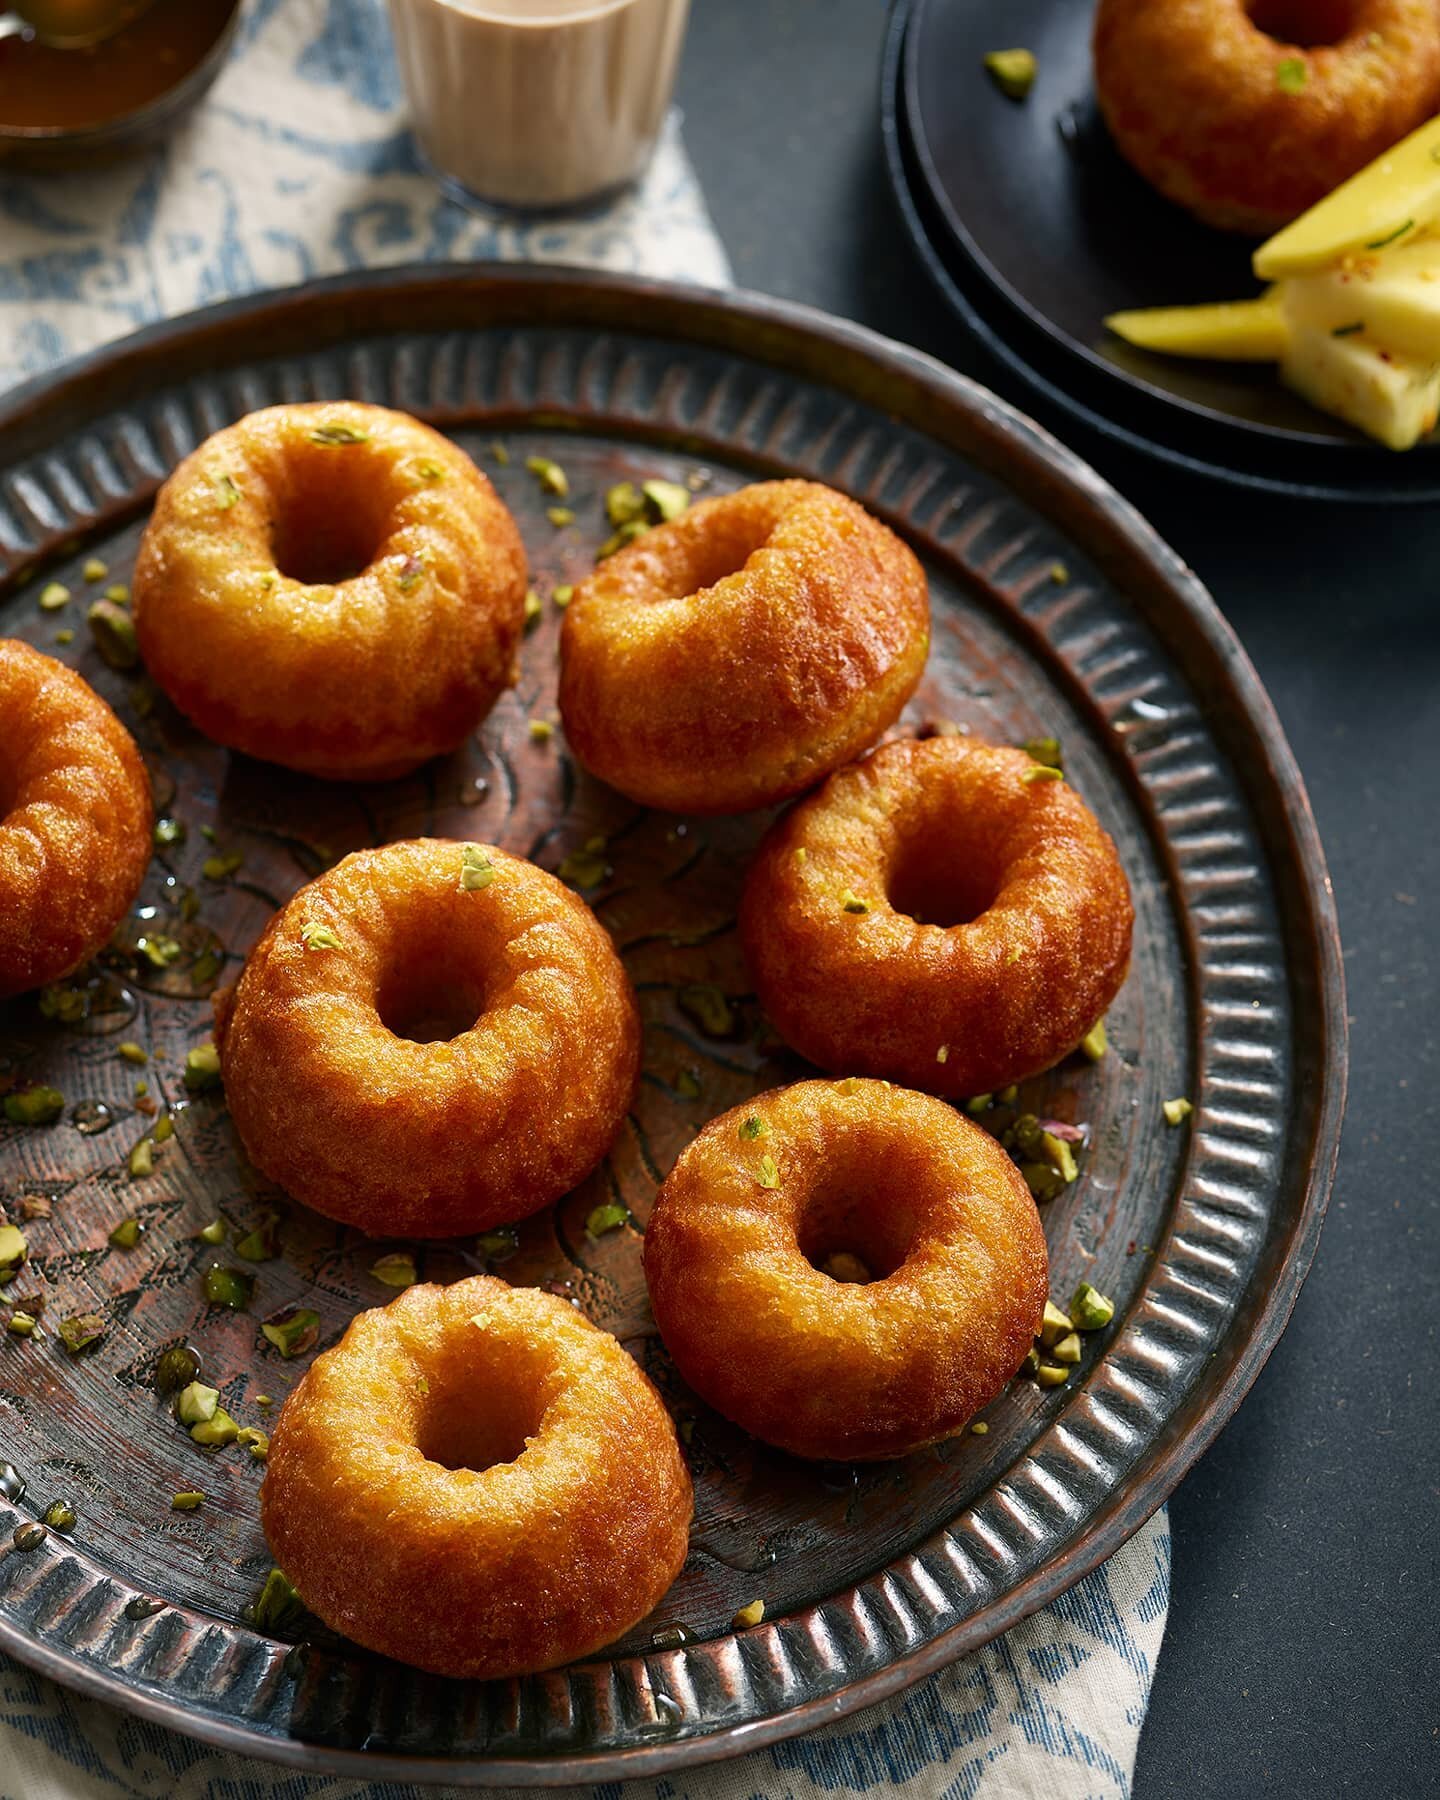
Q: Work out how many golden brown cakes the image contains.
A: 8